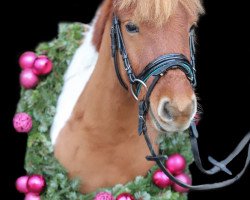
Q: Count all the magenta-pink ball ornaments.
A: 12